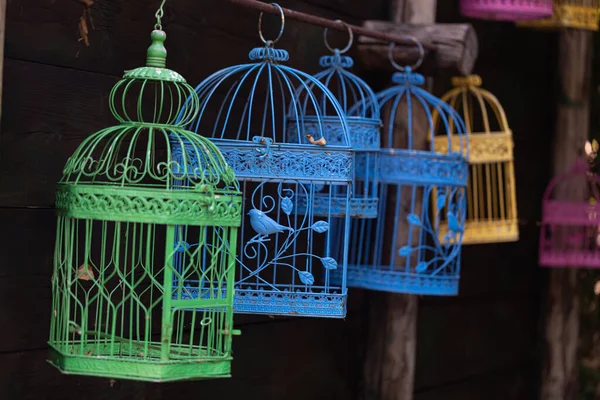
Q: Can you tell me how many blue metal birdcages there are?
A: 3